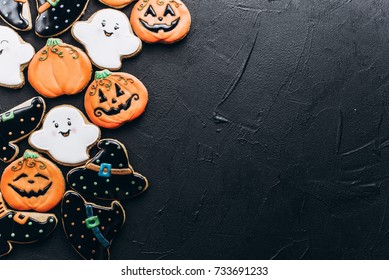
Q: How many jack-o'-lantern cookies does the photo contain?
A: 3